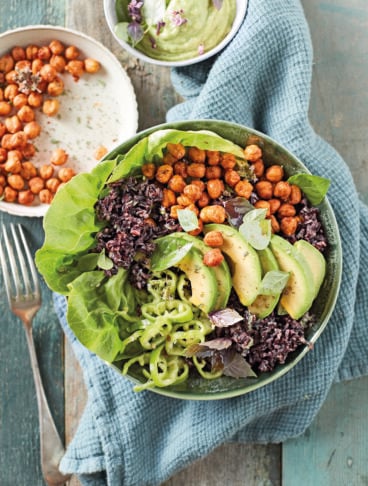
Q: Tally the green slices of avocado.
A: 6